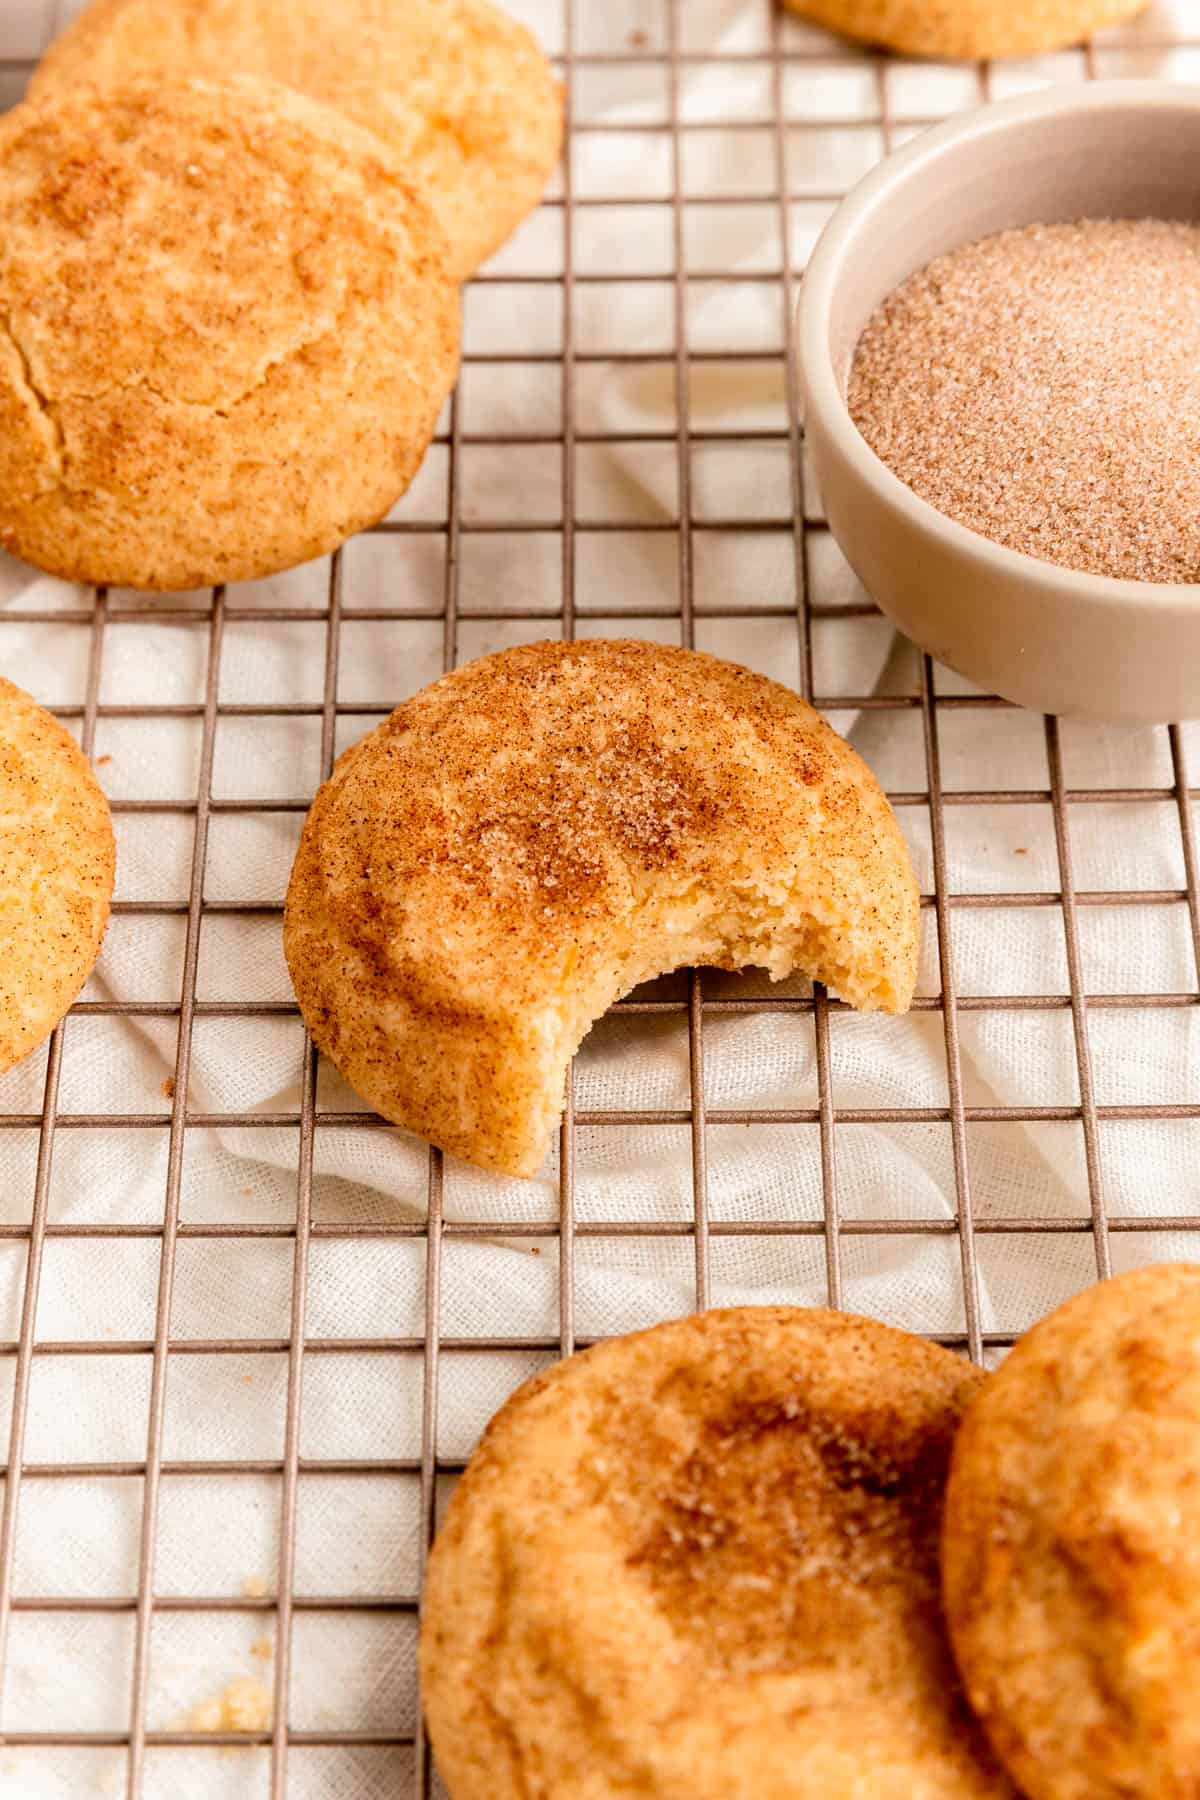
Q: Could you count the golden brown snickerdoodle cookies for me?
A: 7